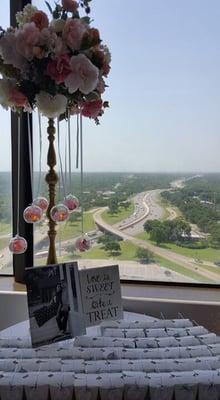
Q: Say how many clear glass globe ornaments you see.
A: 6